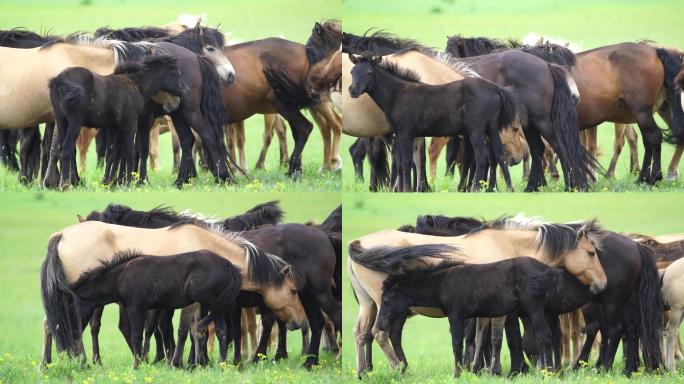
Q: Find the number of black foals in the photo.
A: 4